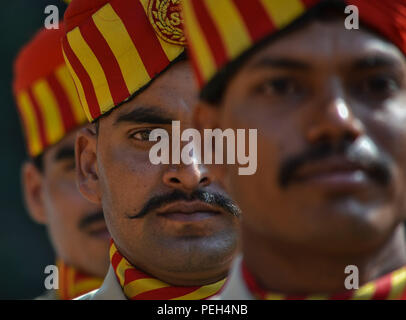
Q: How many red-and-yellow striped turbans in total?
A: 3